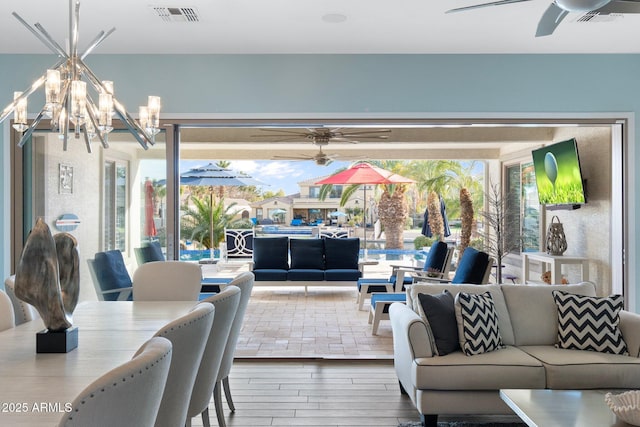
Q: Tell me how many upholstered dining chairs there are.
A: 7